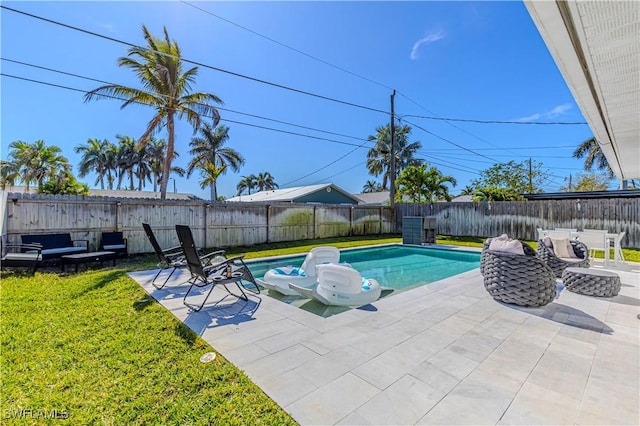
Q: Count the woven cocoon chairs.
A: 2